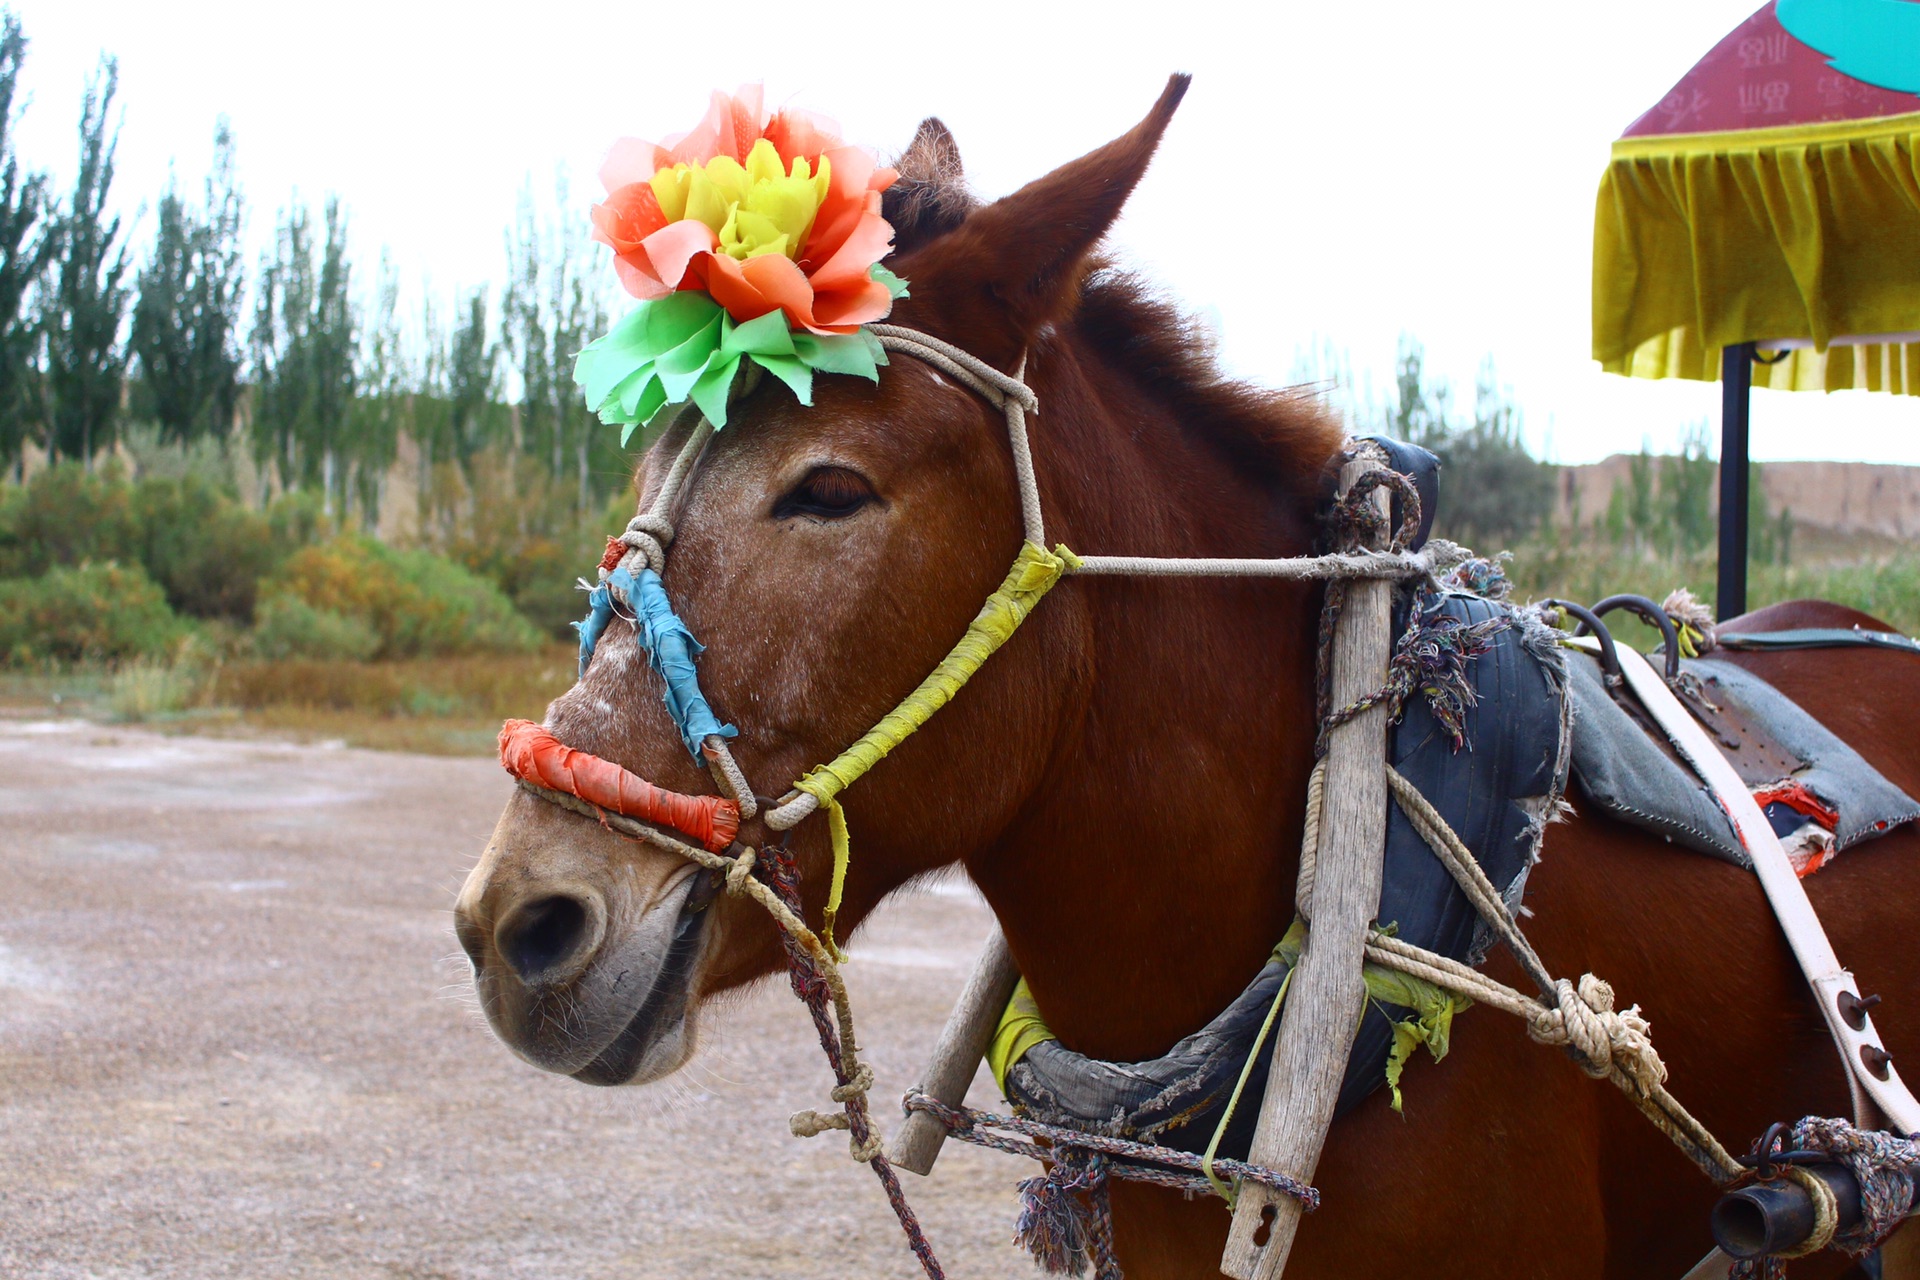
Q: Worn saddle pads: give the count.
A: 1